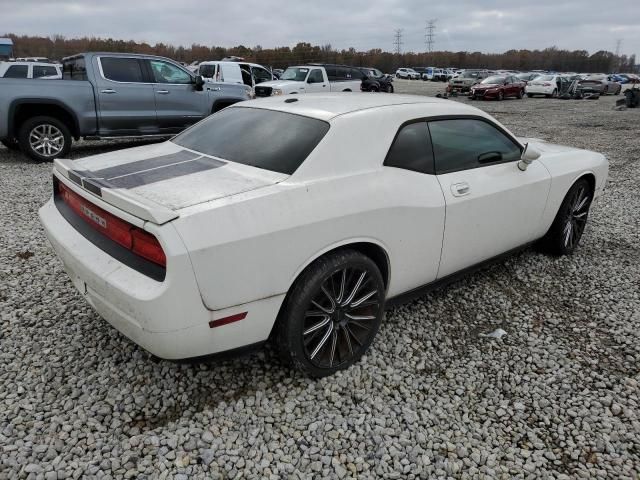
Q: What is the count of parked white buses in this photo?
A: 0